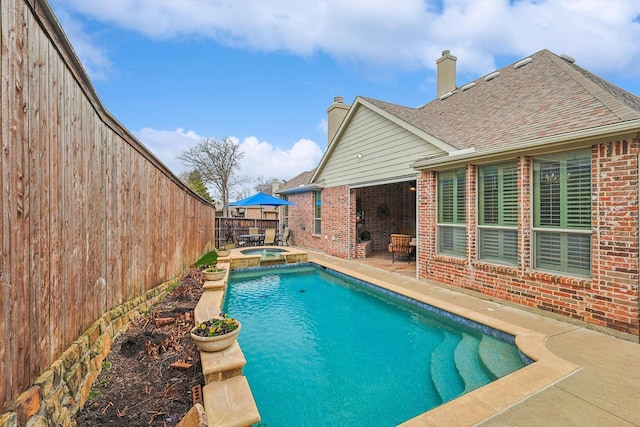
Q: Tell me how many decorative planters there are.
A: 3